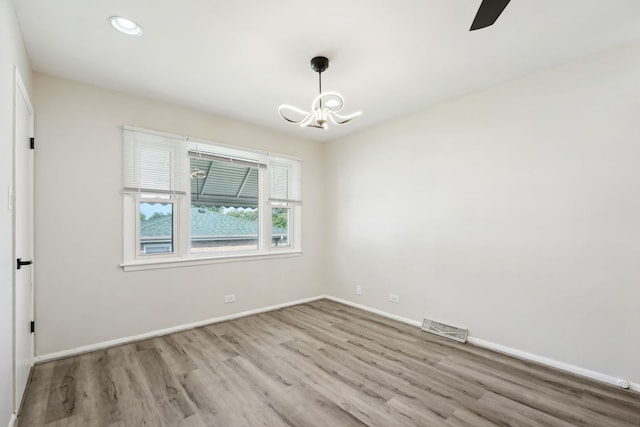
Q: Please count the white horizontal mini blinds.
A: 3